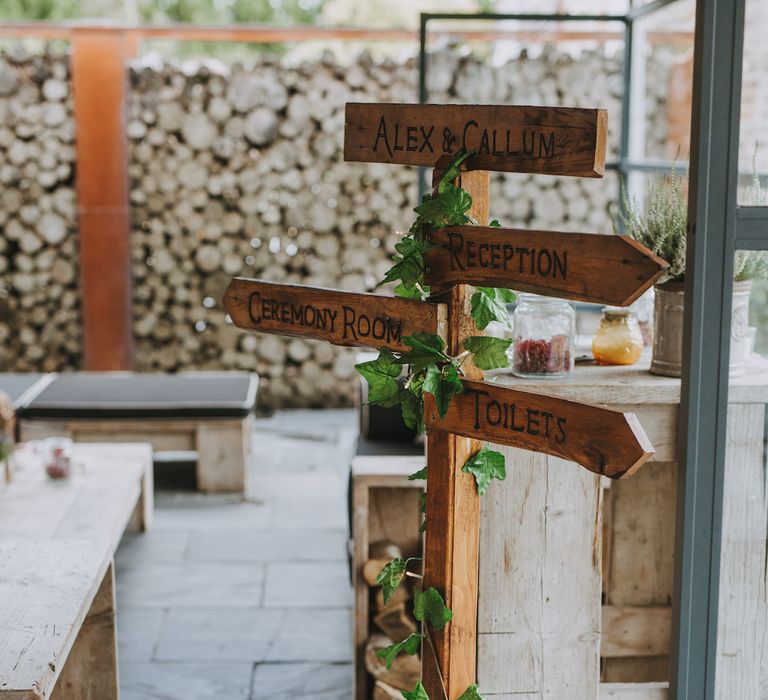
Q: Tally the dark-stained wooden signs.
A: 4